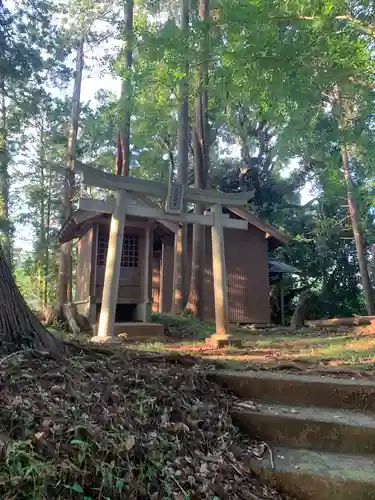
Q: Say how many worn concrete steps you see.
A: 3